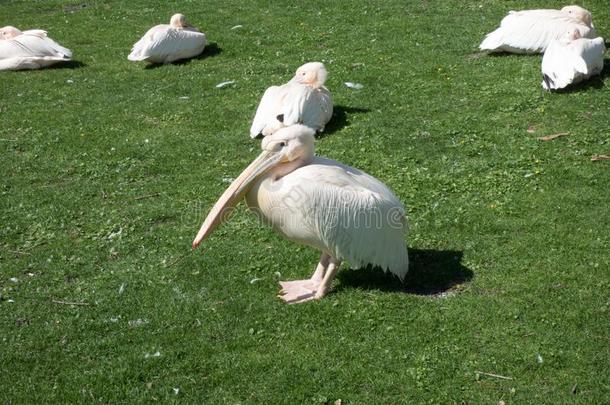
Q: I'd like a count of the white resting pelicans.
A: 5